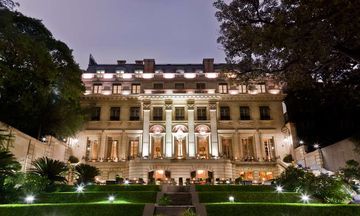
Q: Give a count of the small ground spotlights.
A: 6